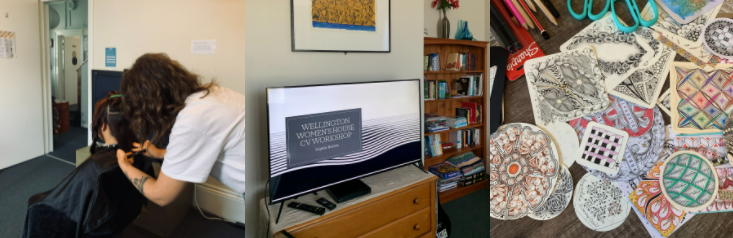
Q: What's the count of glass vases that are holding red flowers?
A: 1